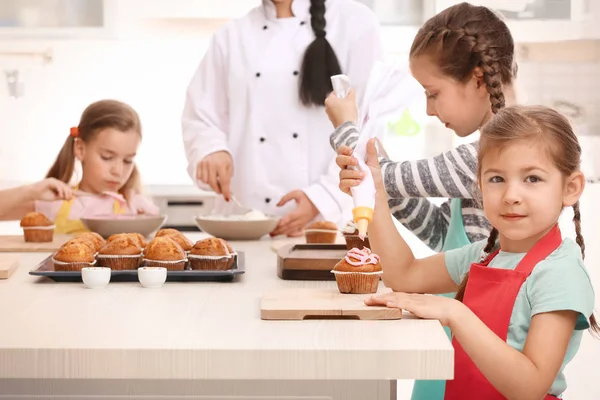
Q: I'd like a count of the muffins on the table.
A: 12